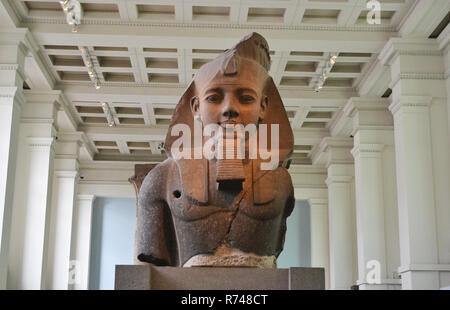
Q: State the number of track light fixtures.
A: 4